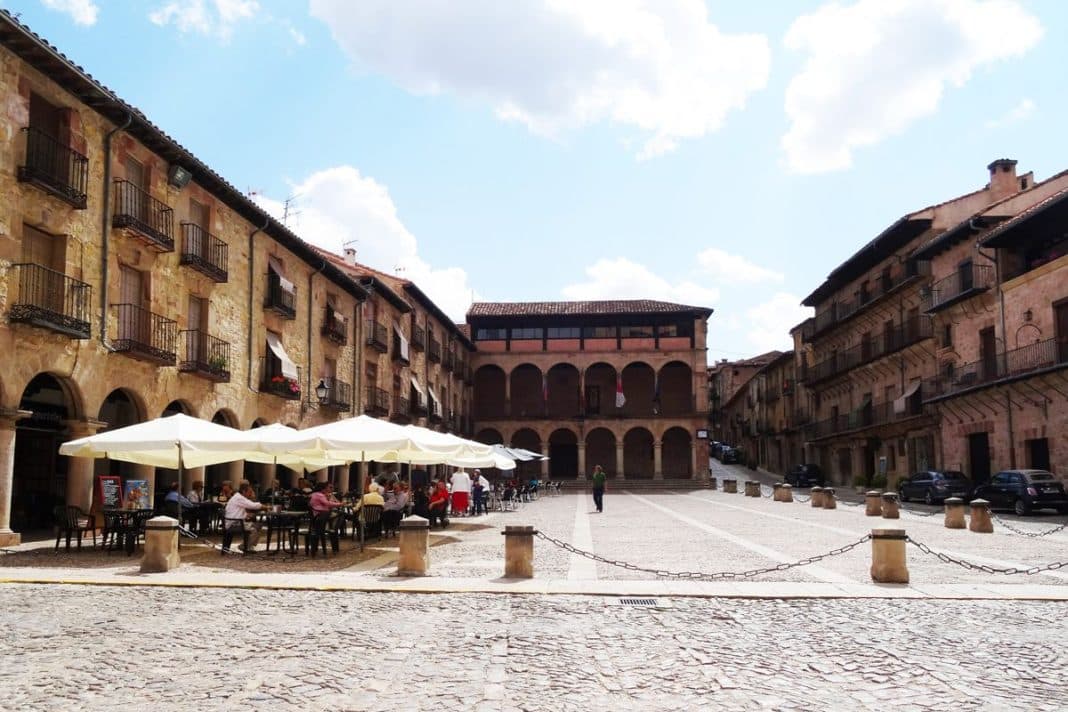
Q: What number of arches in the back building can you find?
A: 12